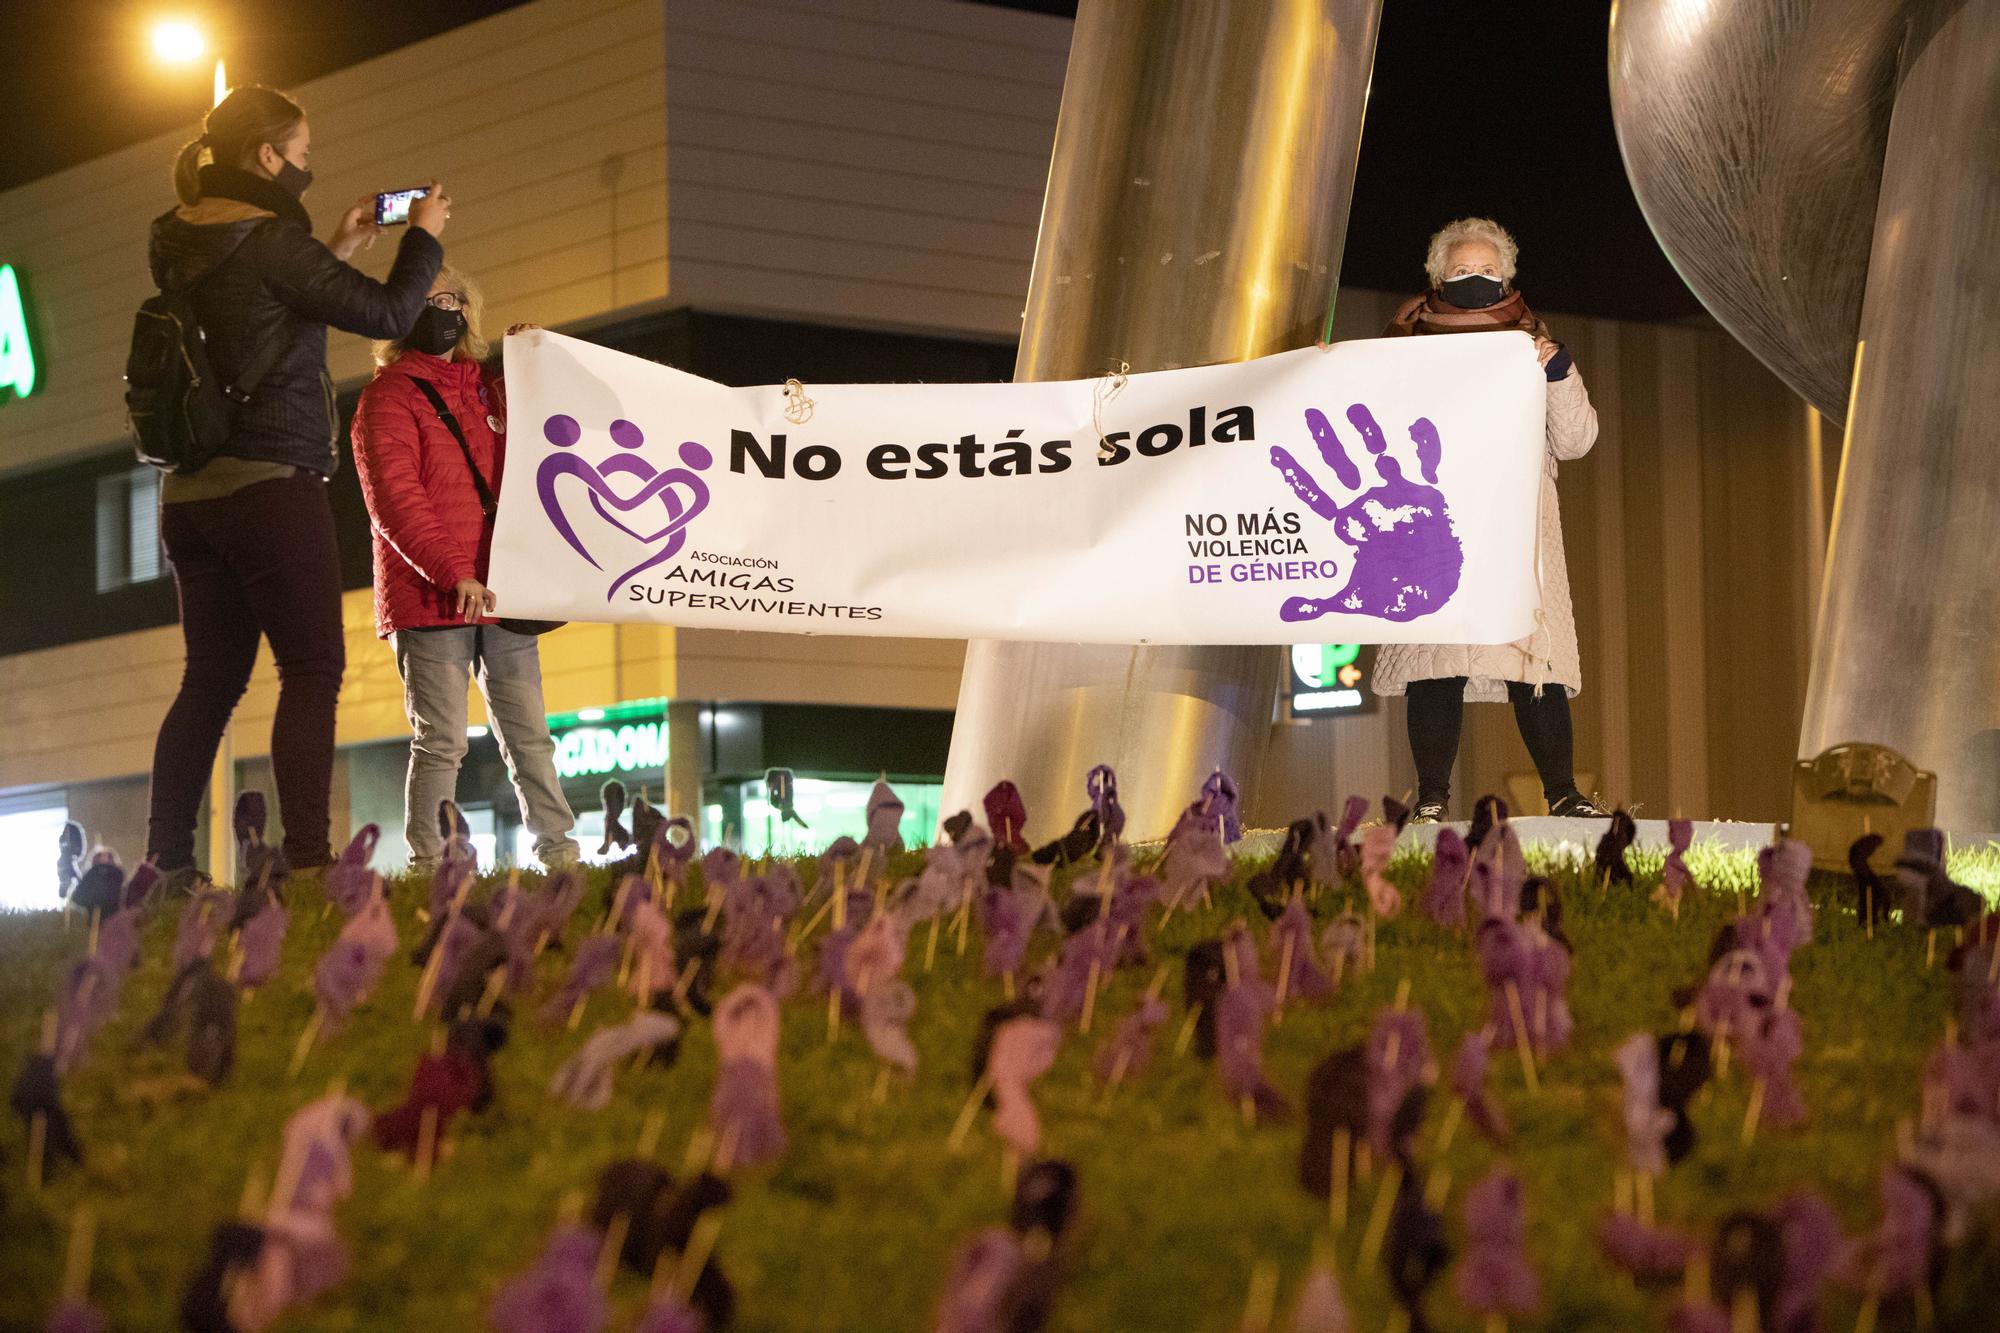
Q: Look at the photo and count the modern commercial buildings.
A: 1